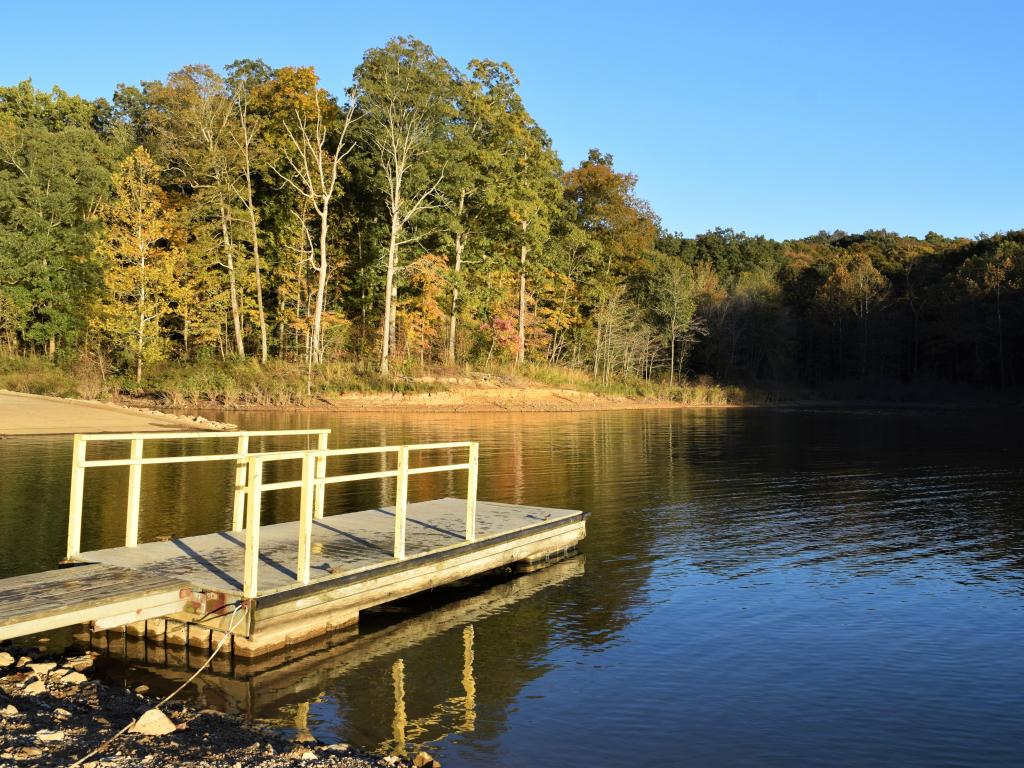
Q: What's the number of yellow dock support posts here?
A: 8